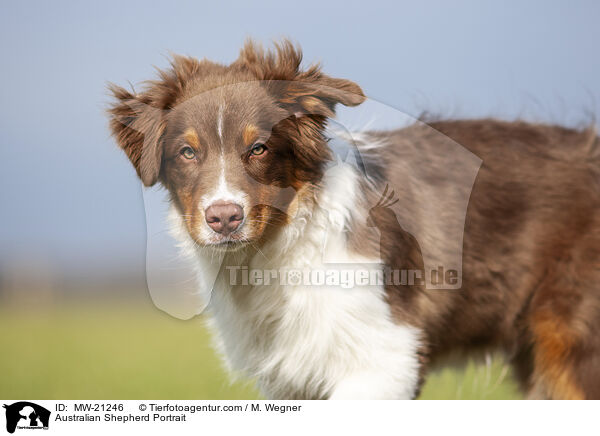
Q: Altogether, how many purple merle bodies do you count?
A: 0